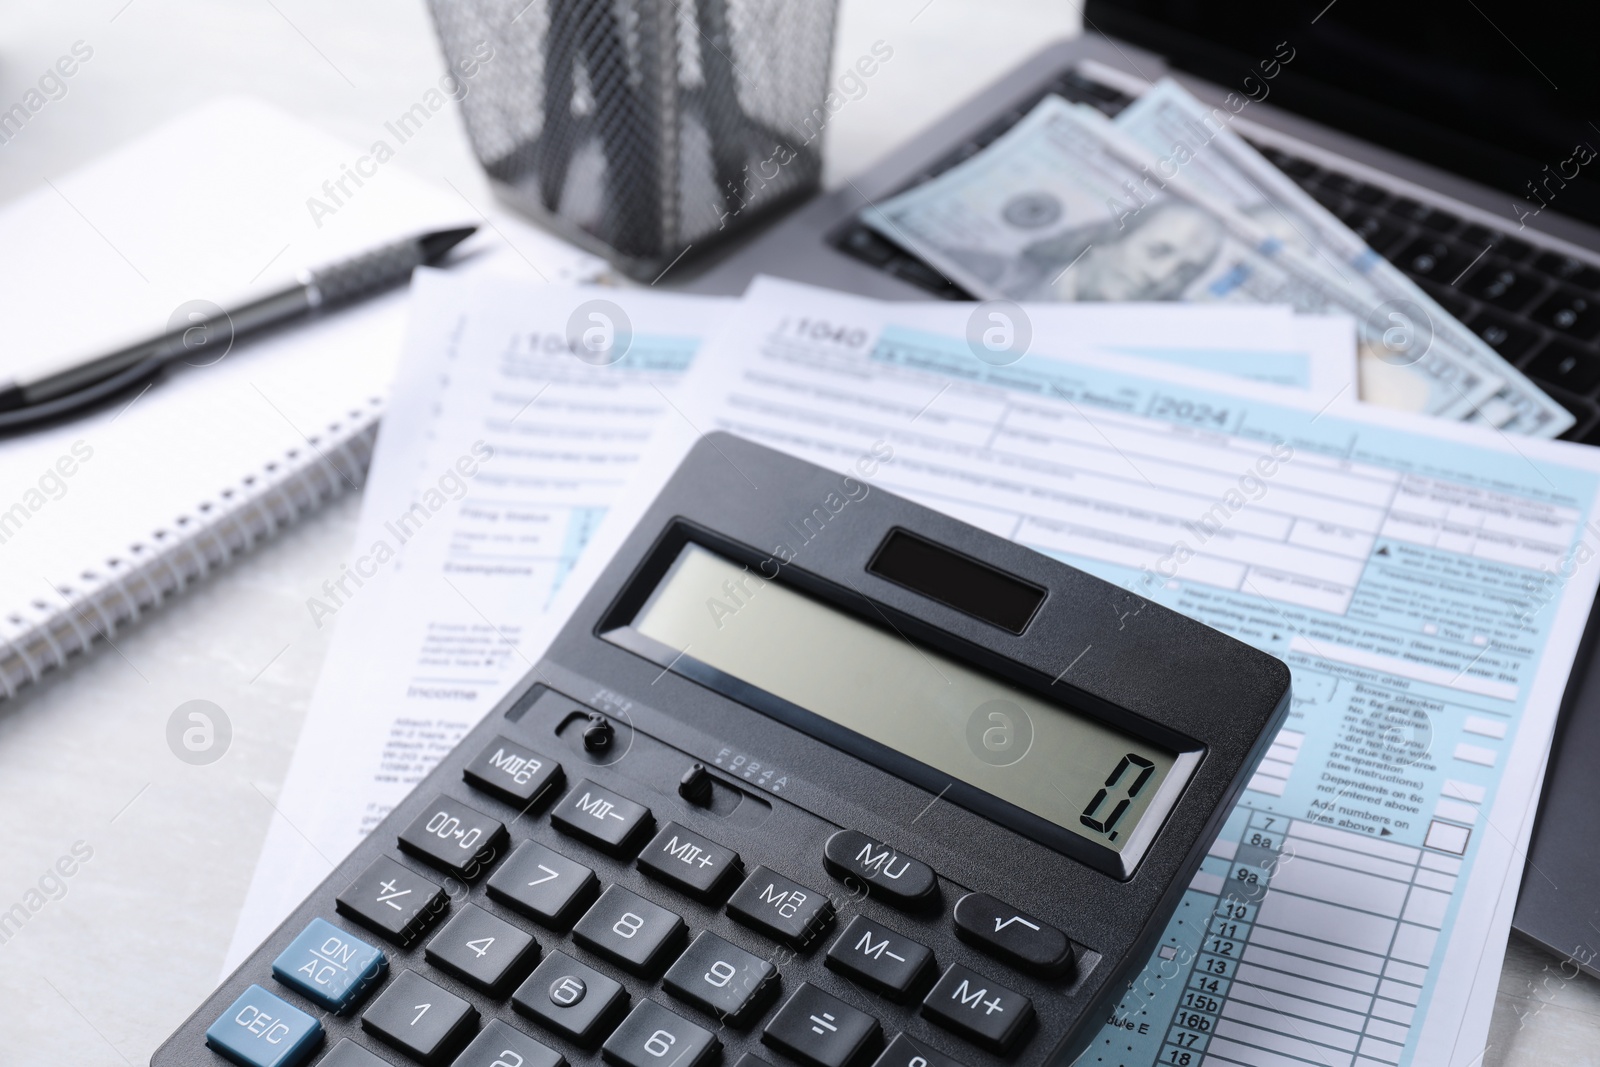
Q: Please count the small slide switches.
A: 2